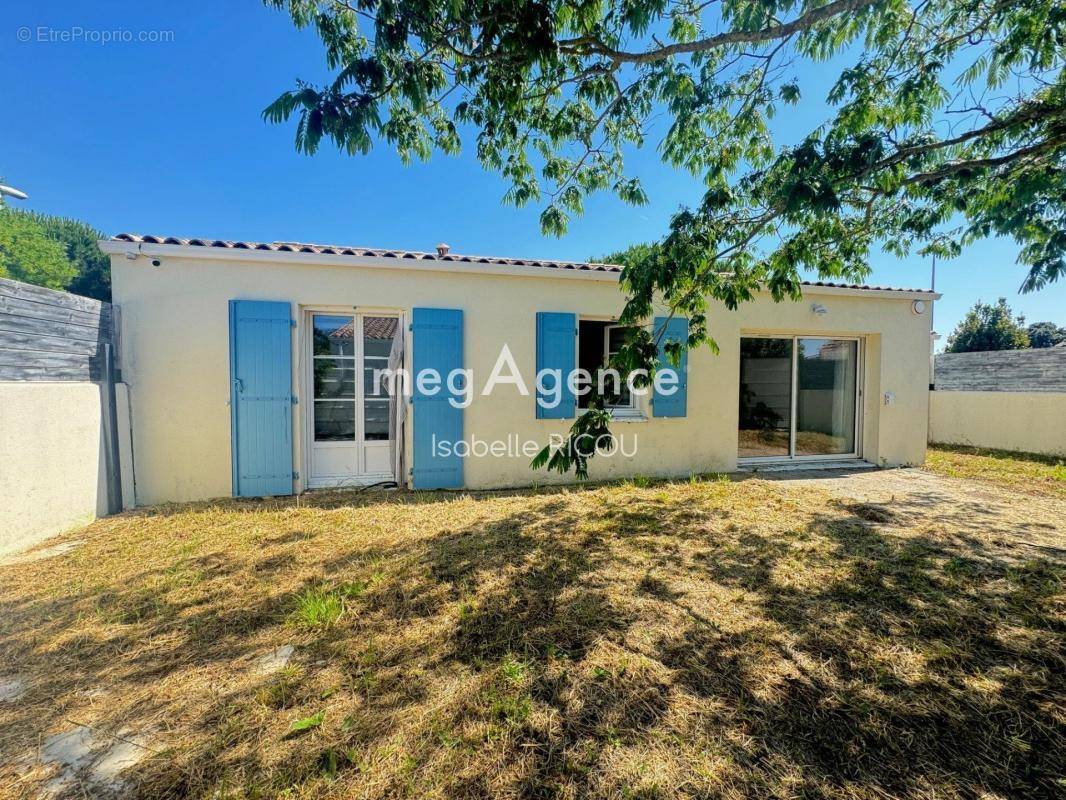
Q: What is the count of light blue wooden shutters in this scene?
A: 4